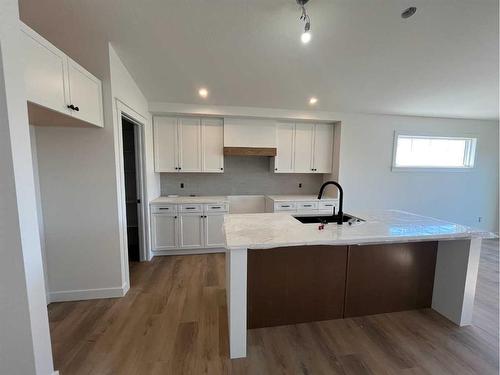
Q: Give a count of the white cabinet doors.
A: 11